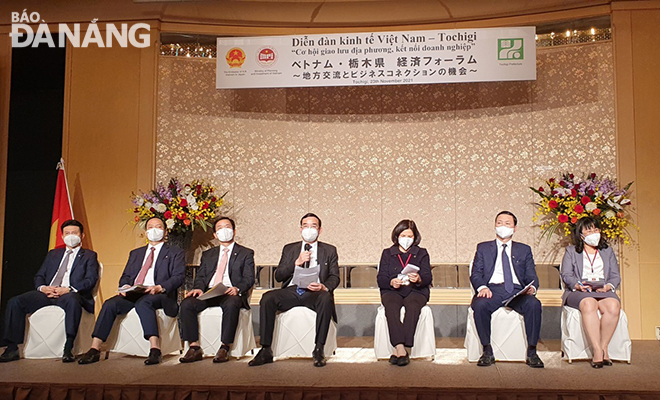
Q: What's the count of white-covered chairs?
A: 7